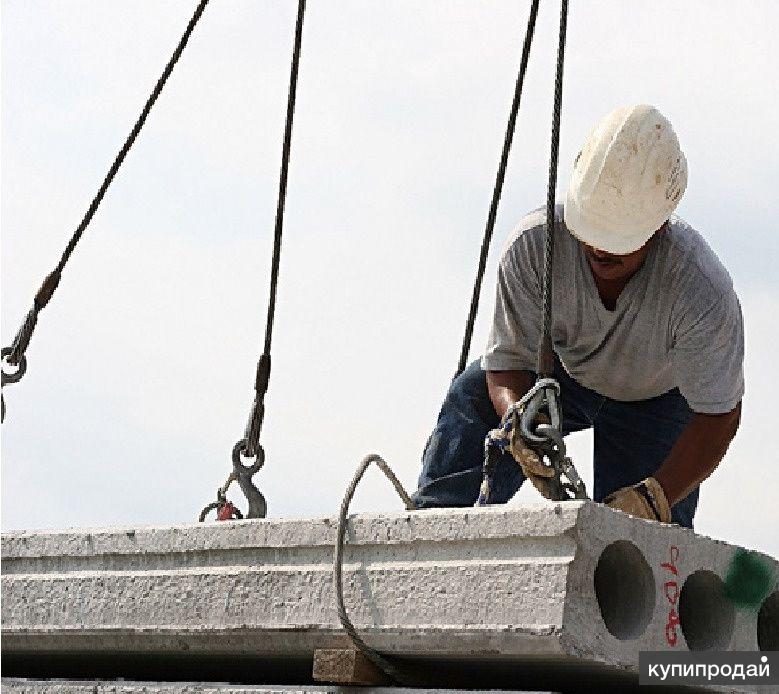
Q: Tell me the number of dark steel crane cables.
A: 4